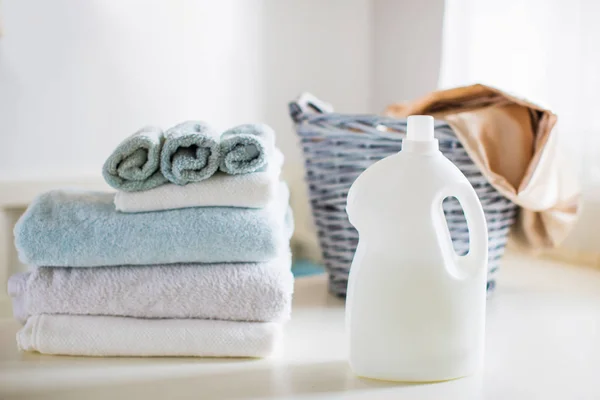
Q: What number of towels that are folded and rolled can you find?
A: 7